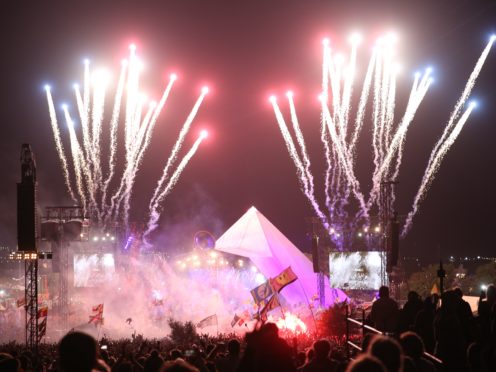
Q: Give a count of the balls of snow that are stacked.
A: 0